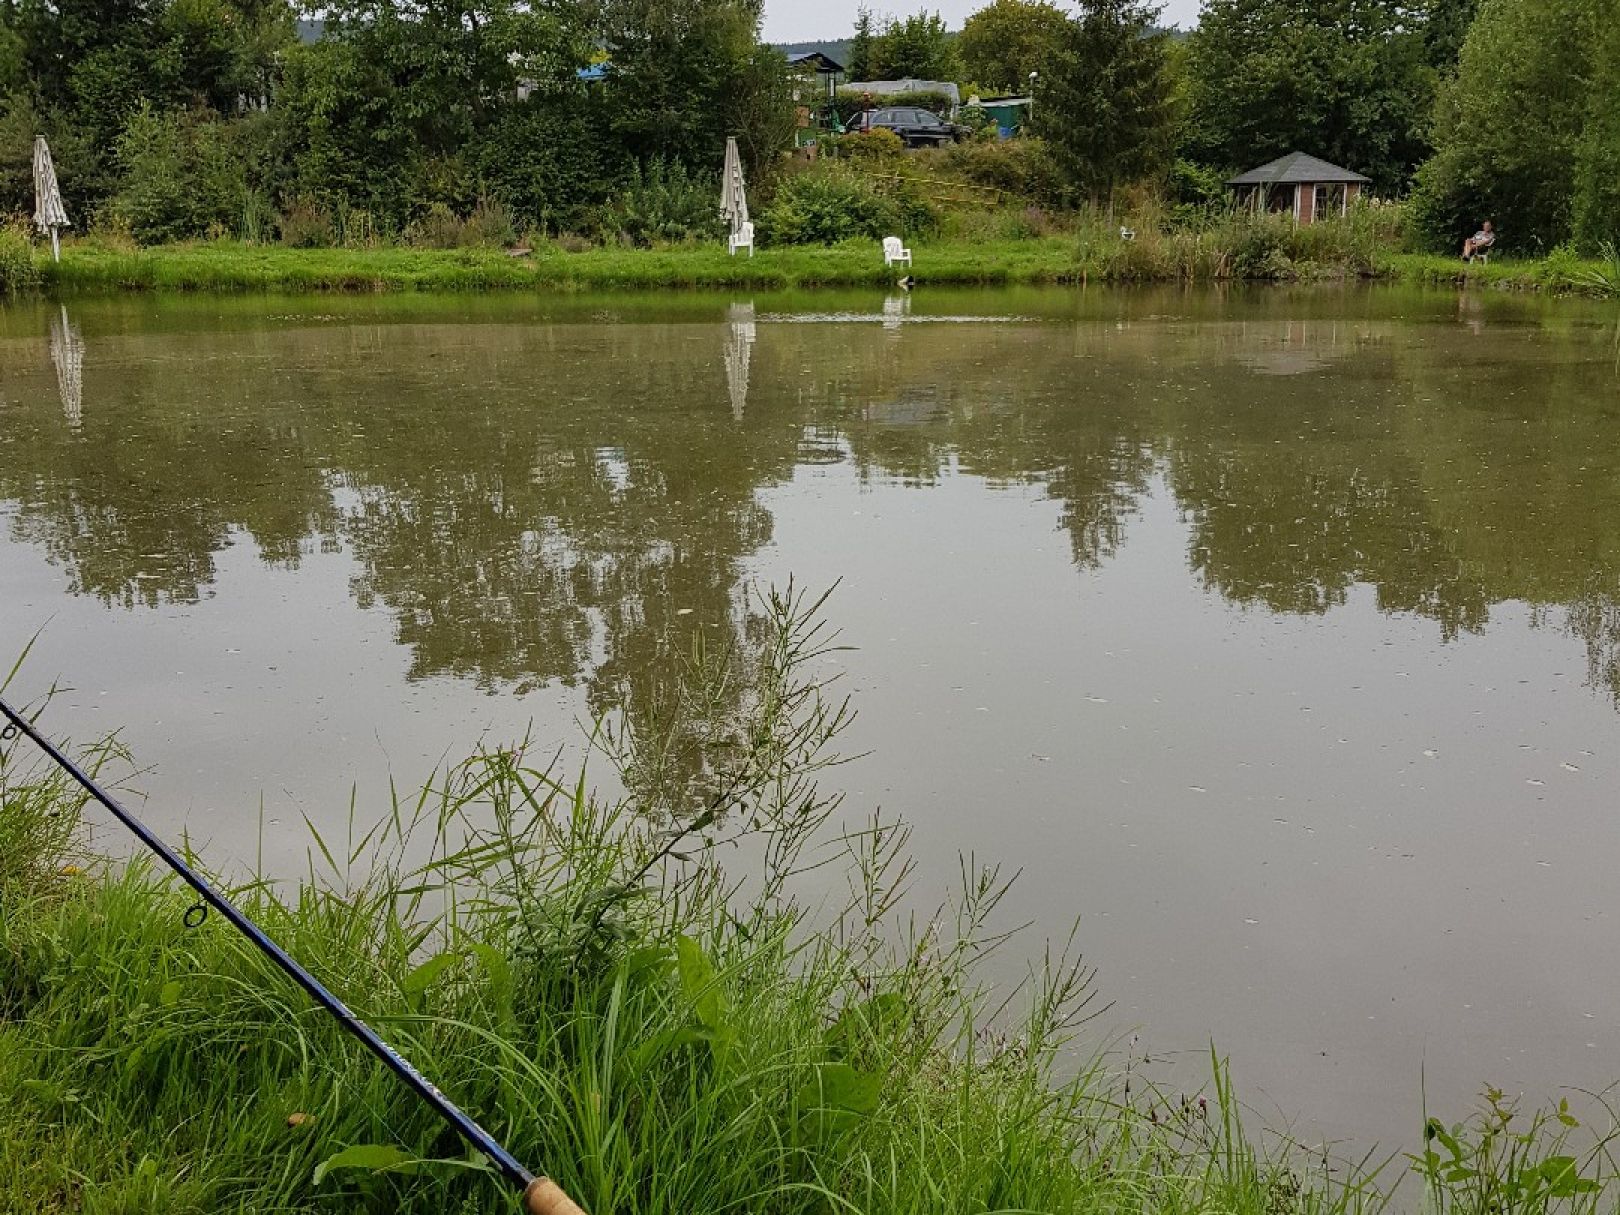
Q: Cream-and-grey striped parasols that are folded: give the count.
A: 2